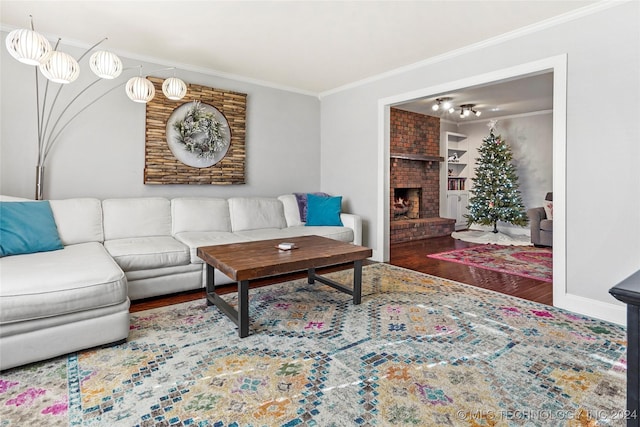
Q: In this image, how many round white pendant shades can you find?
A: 5